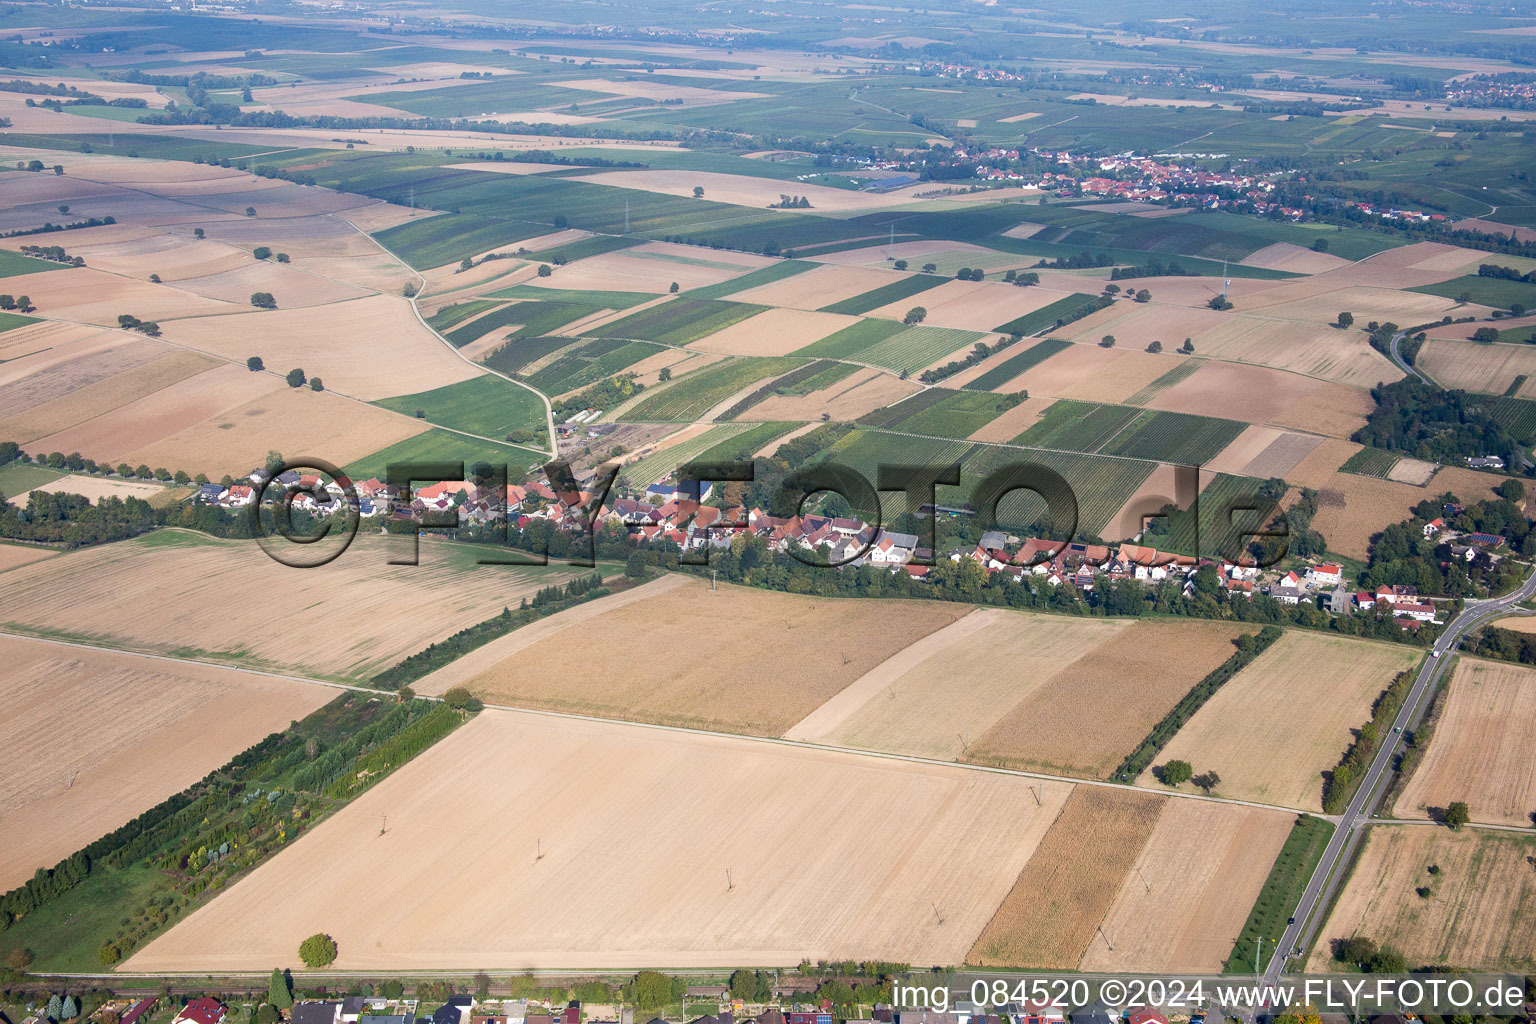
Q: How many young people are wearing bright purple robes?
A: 0